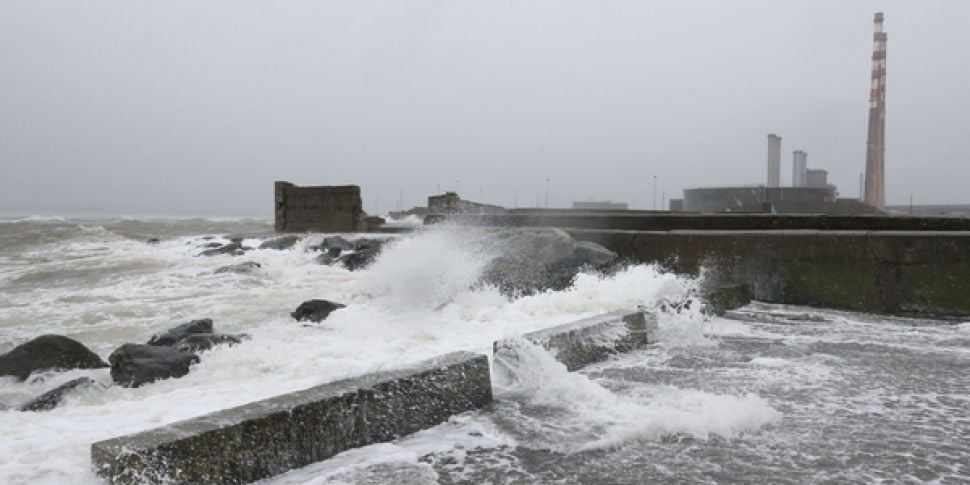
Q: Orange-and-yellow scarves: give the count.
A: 0